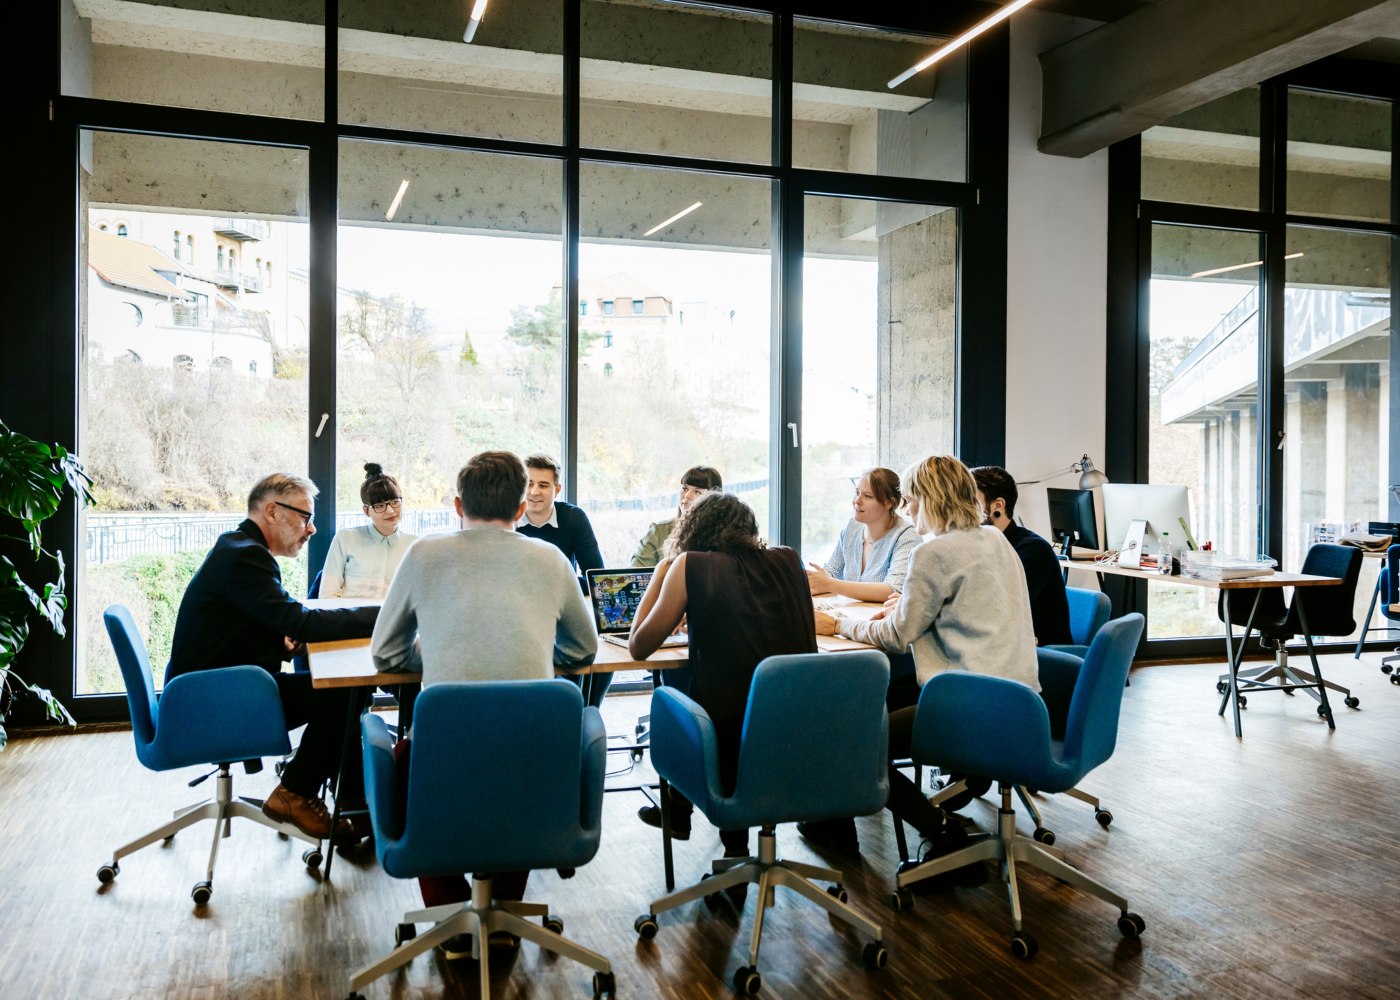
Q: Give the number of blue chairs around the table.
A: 5